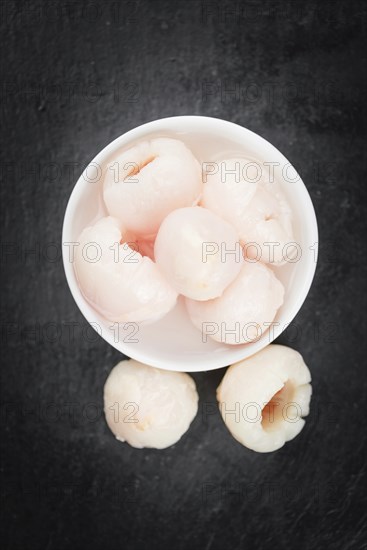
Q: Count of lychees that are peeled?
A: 7